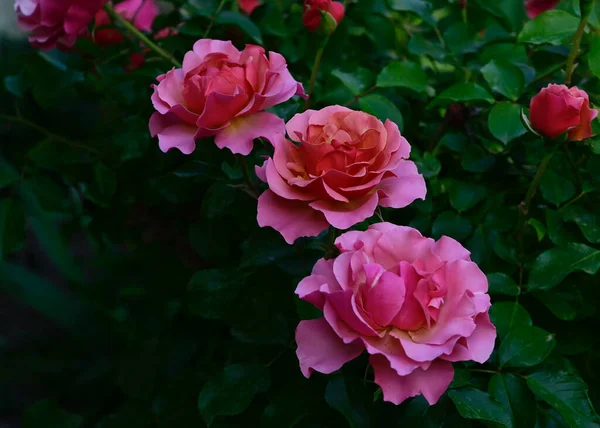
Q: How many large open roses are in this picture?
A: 3